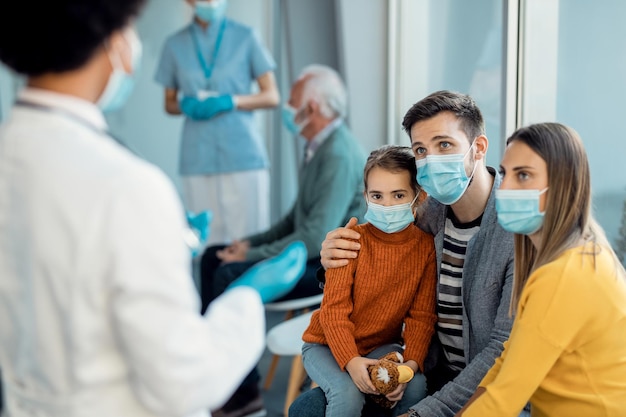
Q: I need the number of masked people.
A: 6